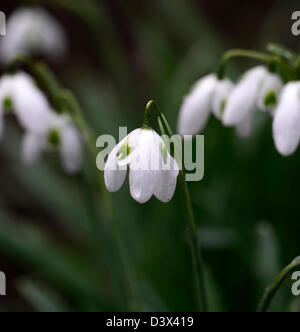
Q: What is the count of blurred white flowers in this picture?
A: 6